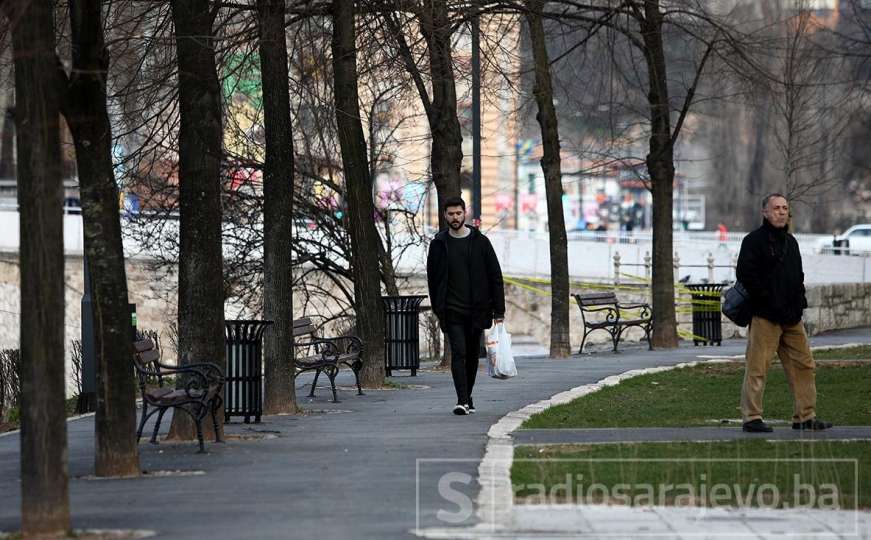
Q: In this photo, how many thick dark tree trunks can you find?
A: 8